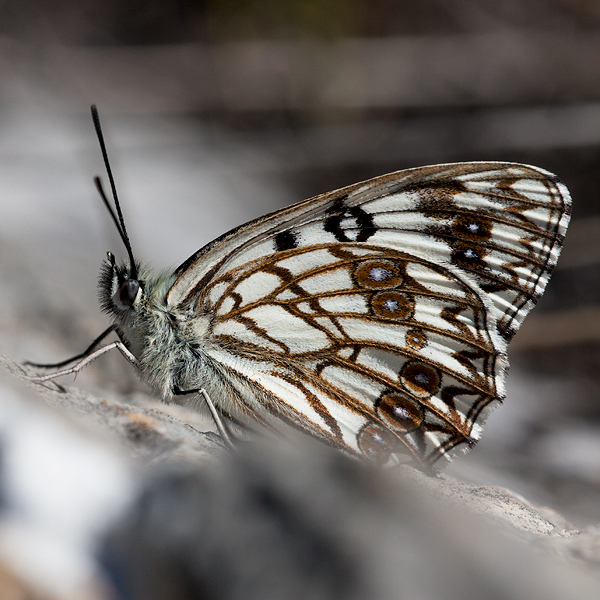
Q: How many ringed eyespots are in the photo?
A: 6